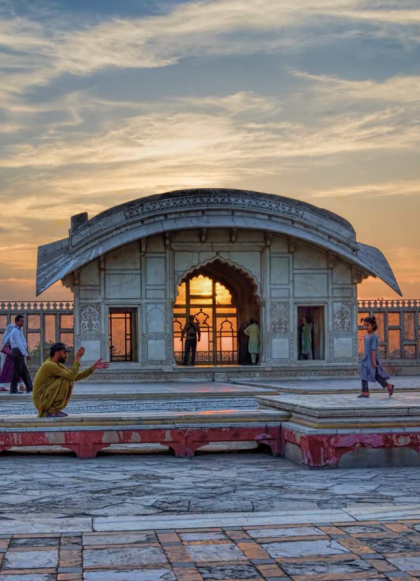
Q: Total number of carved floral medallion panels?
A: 3